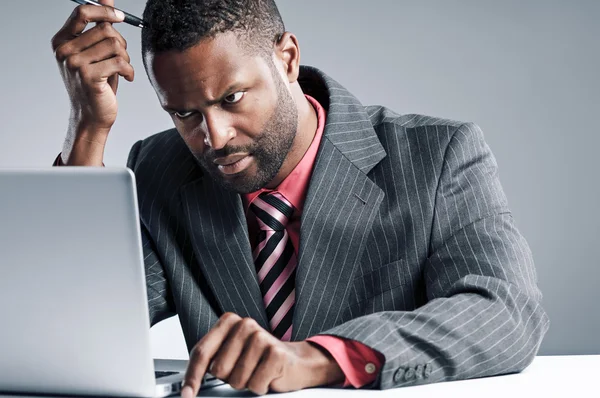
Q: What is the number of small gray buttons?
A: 4